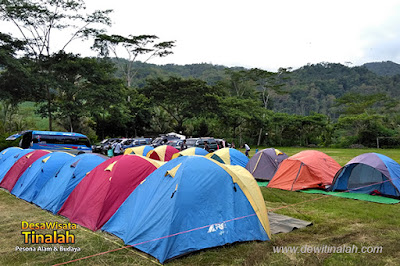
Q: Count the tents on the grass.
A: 14